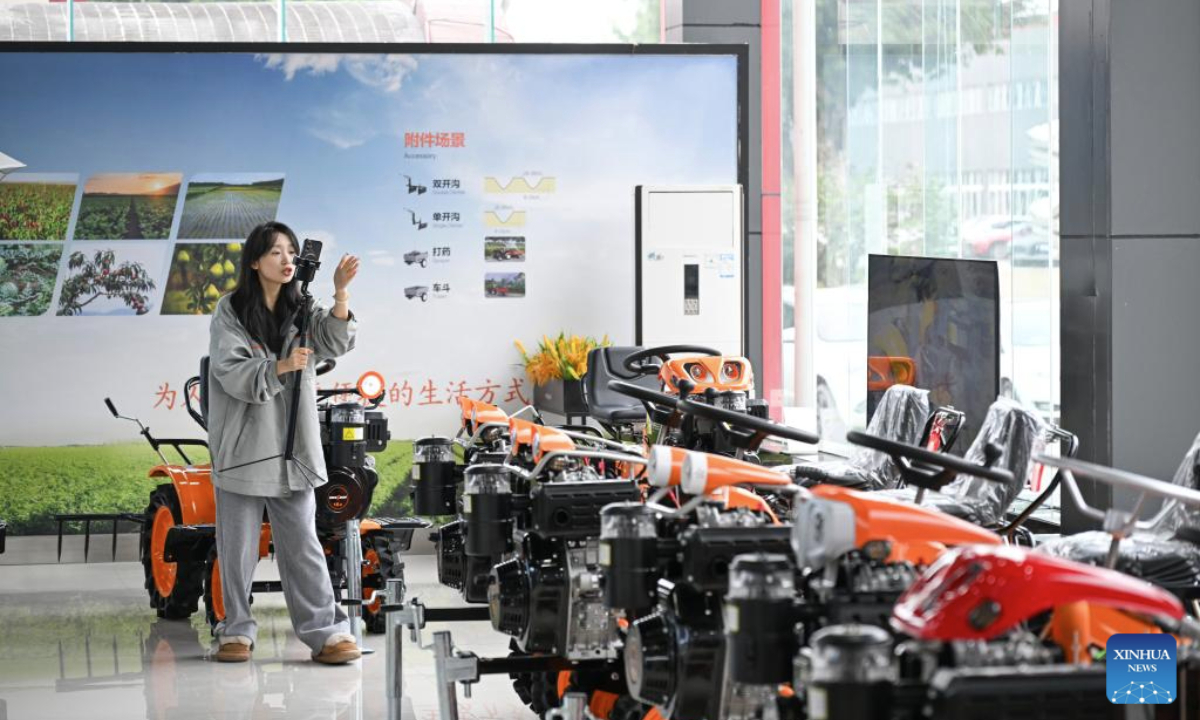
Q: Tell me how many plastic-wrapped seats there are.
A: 3